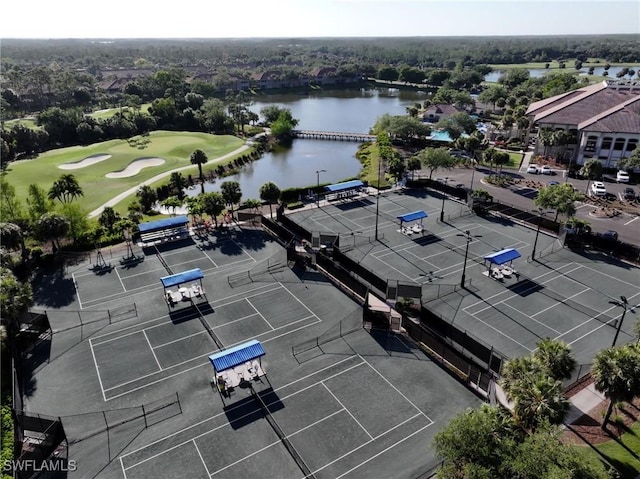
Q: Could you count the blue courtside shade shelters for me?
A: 6